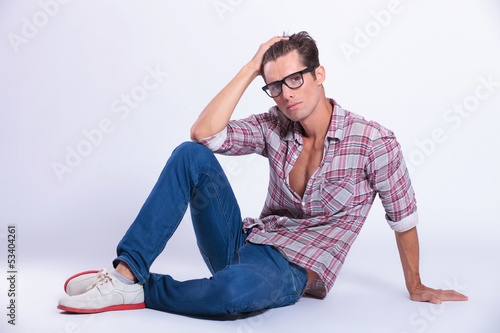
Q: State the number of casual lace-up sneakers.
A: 2